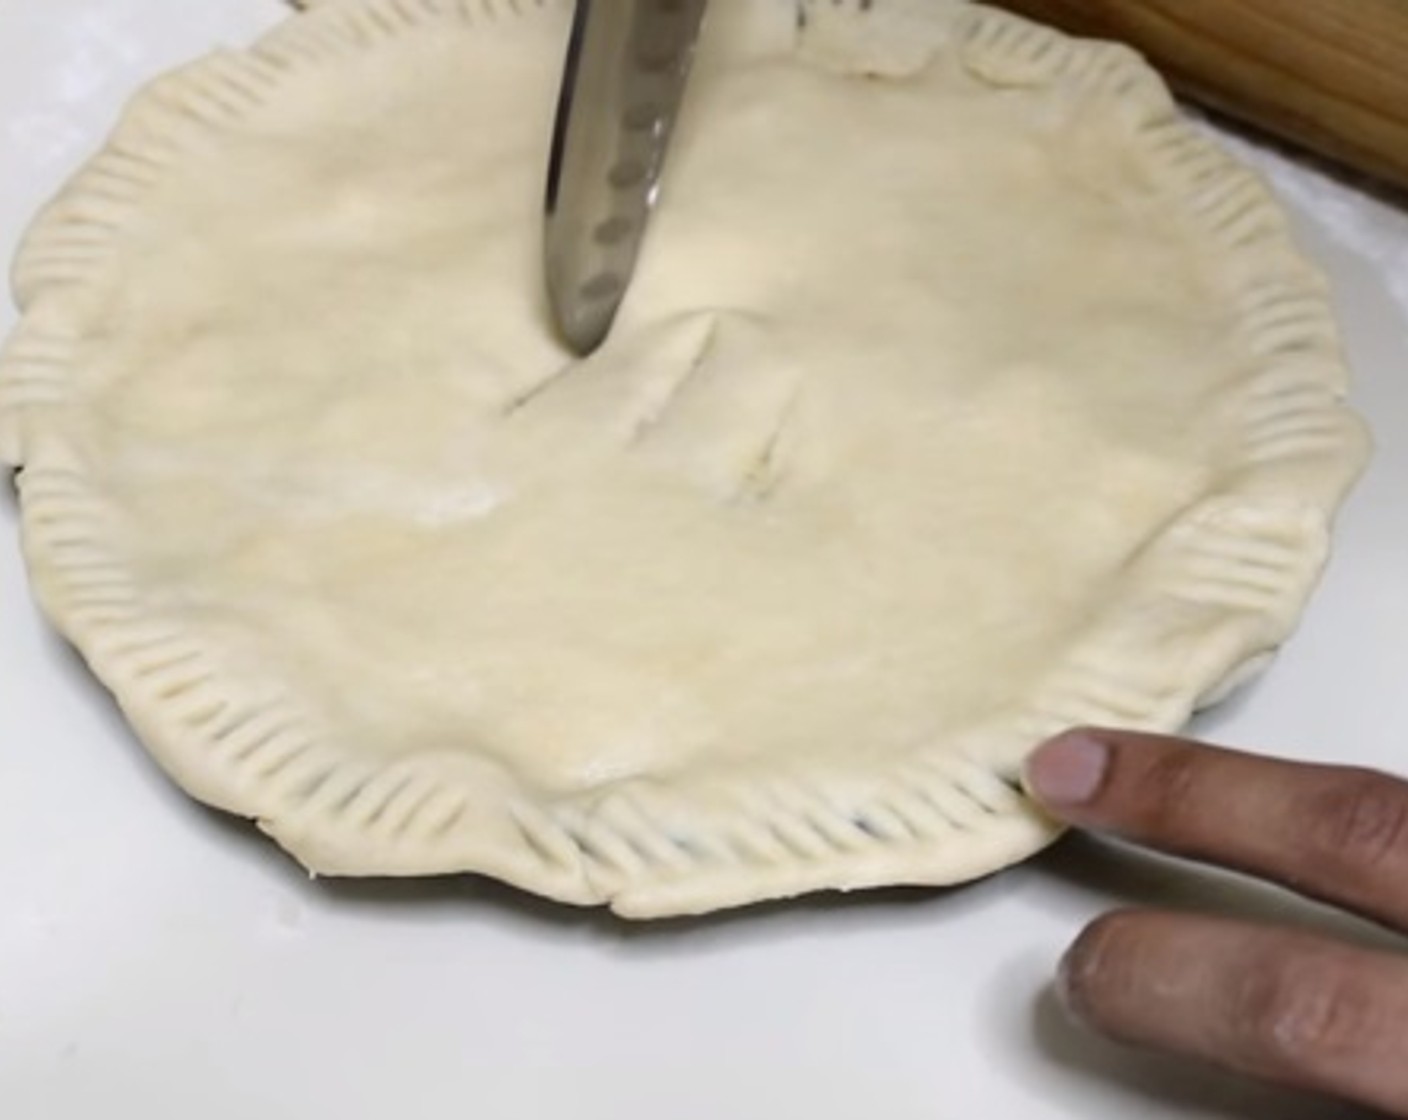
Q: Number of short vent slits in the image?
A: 3